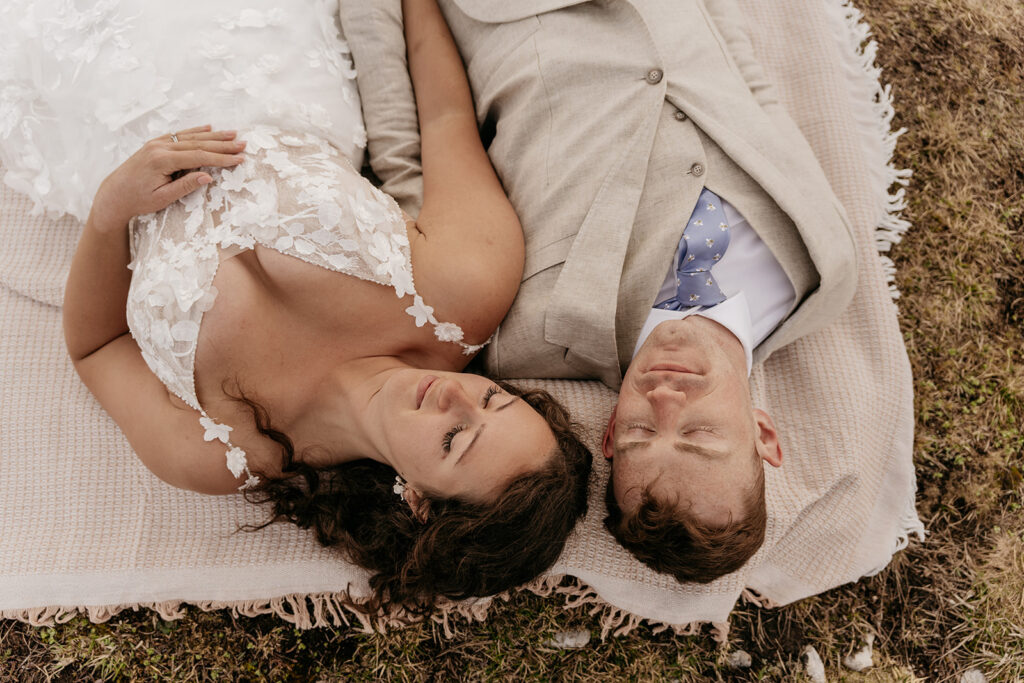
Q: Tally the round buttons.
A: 3